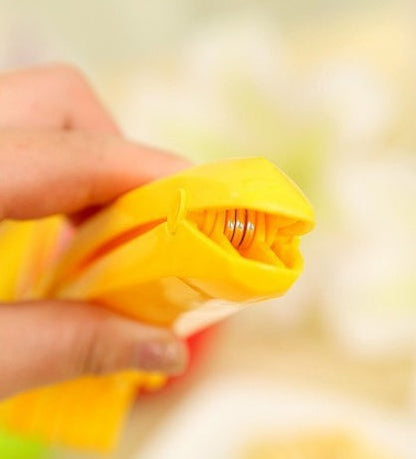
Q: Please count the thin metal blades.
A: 3